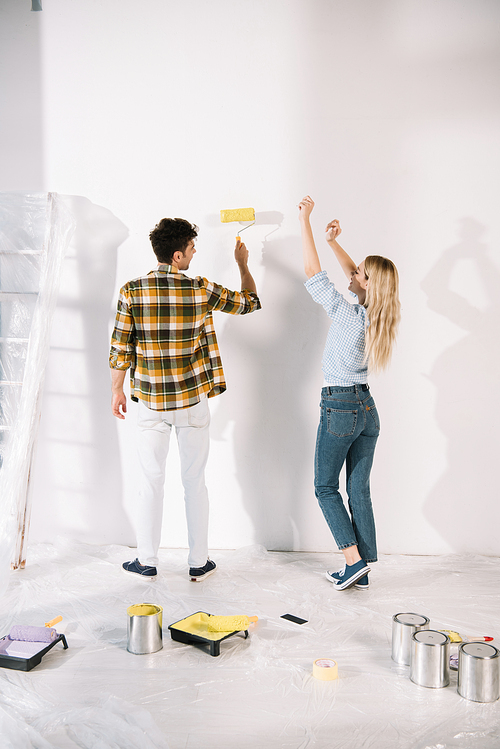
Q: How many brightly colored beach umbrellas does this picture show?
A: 0